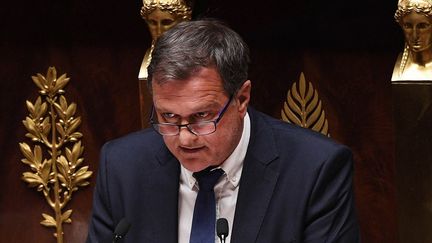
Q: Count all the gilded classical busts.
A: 2